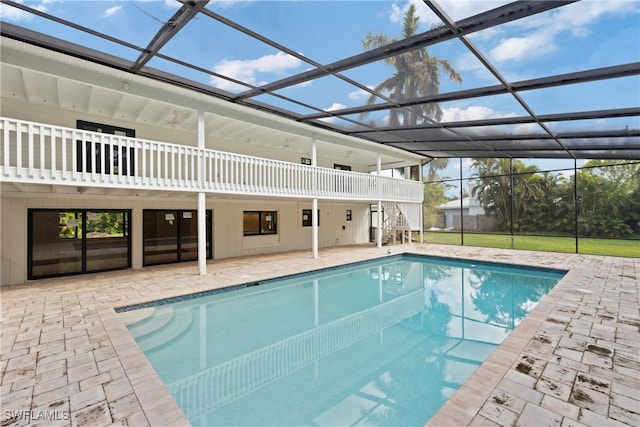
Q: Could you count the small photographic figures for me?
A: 0